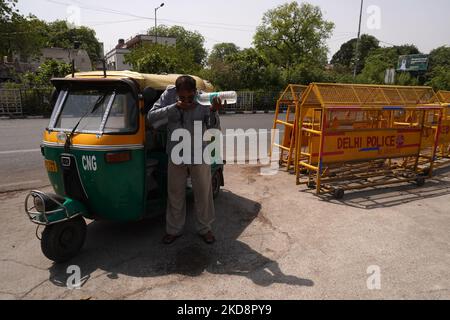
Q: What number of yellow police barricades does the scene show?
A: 3